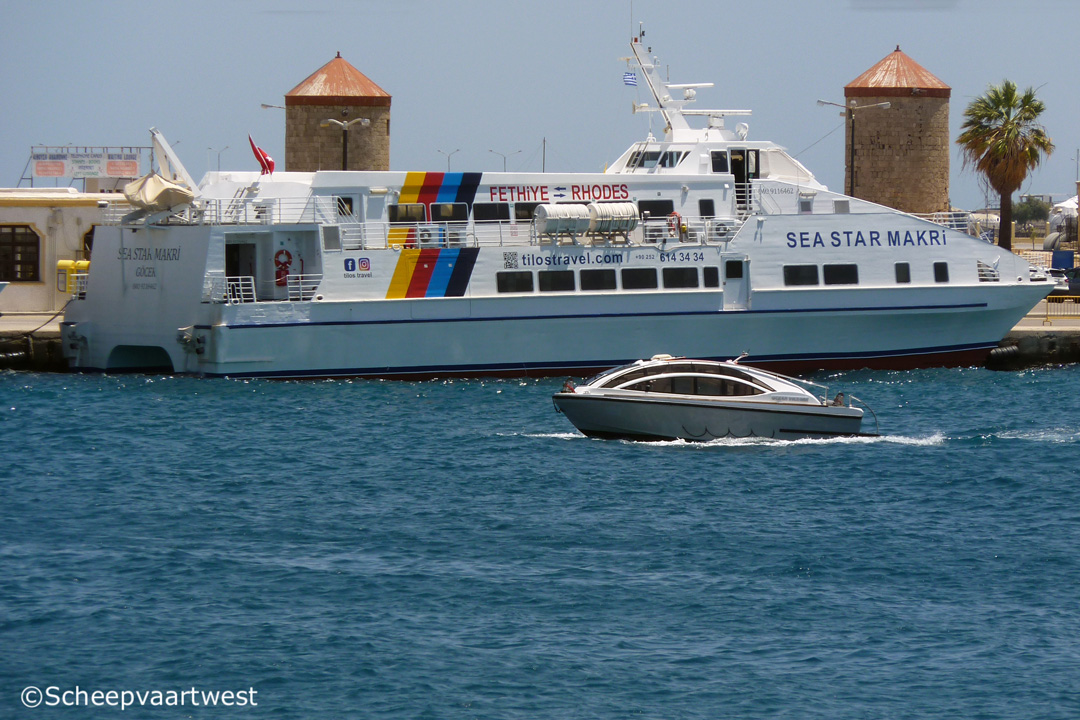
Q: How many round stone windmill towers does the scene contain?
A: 2